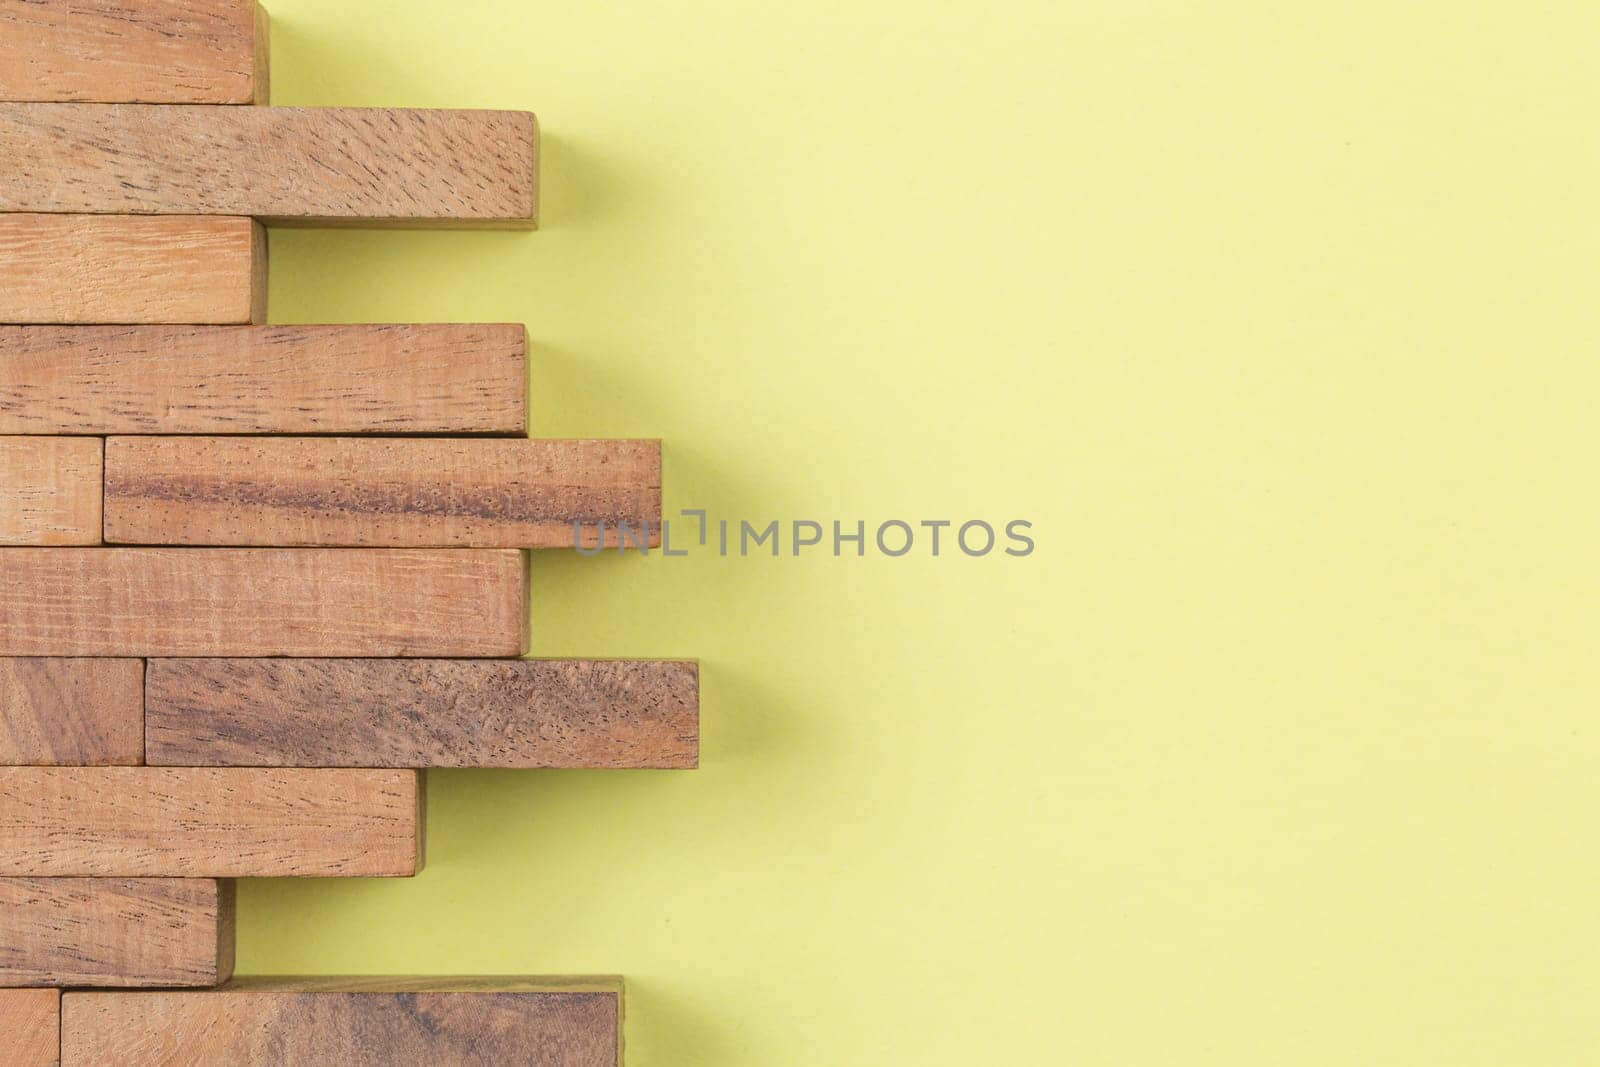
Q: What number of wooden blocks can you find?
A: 13